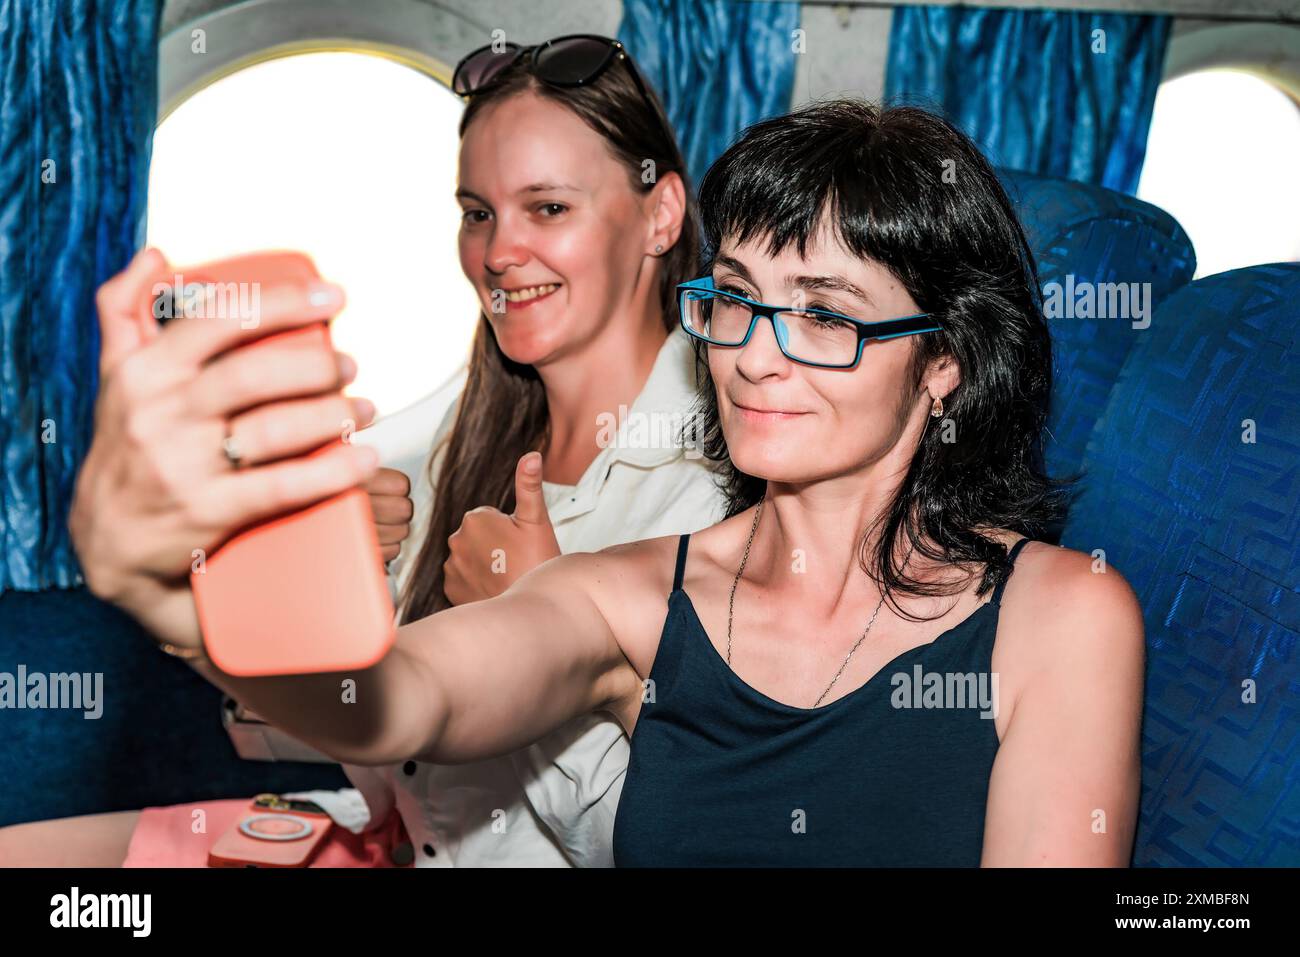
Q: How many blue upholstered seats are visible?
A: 2